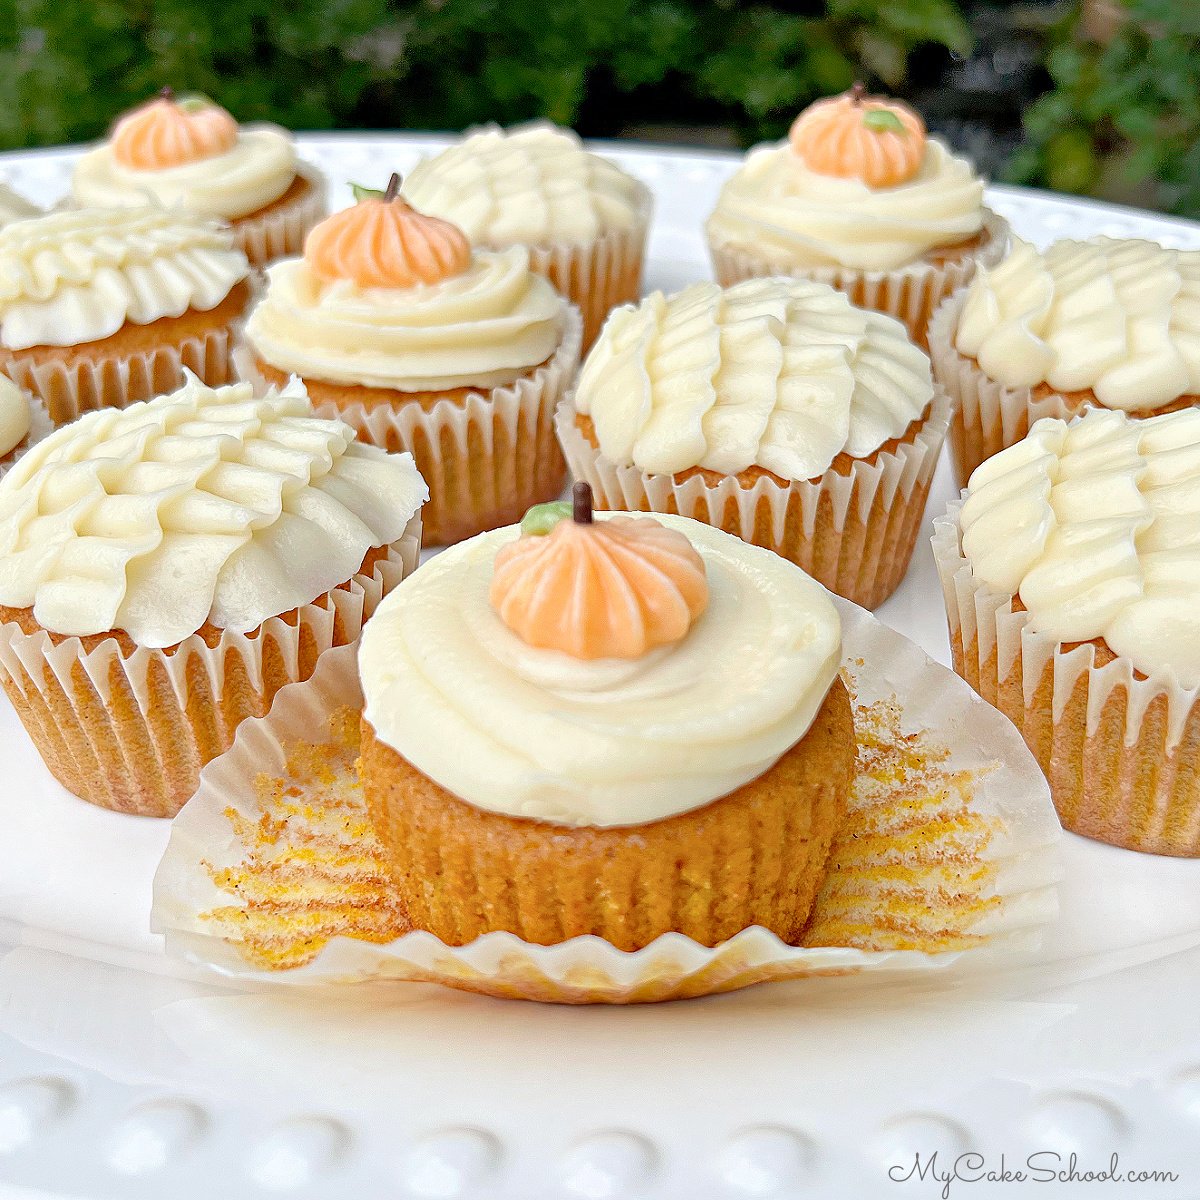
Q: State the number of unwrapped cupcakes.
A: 1